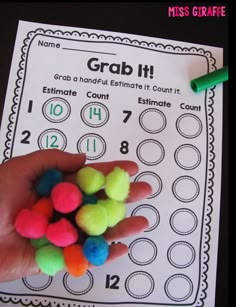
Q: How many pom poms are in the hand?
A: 14